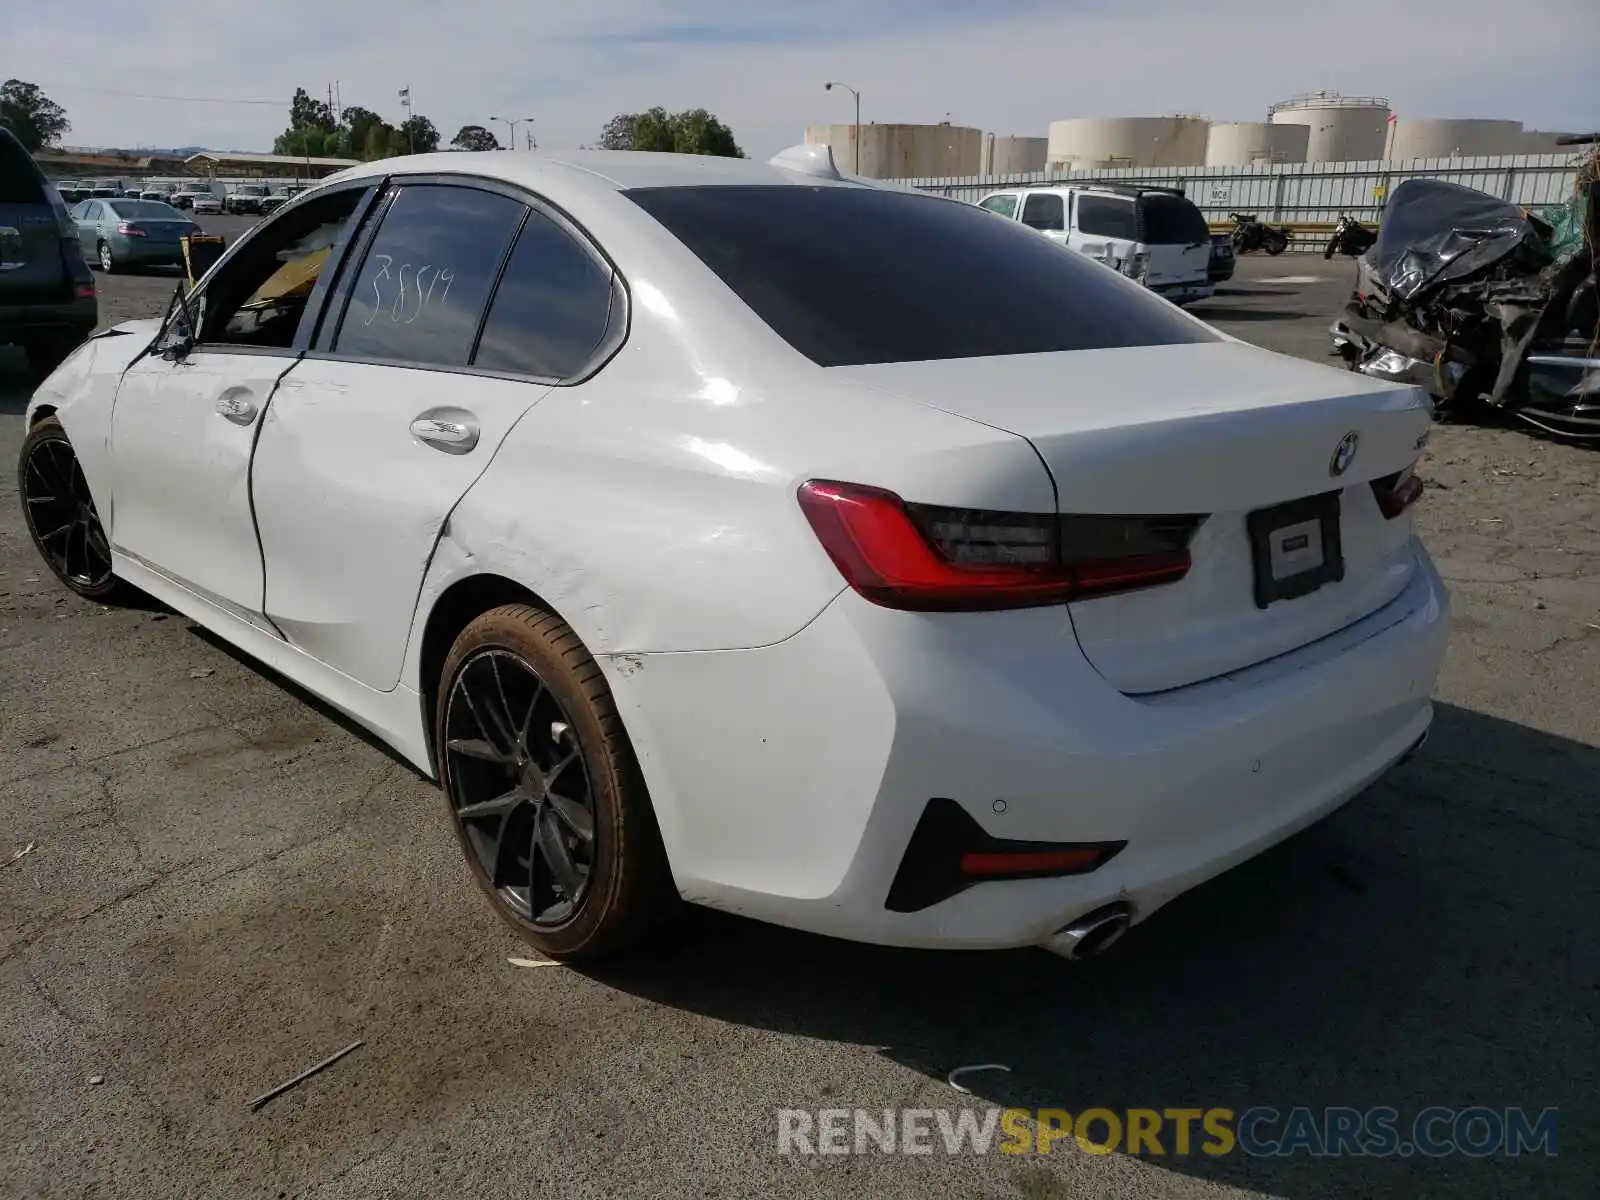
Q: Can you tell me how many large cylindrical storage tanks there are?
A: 7